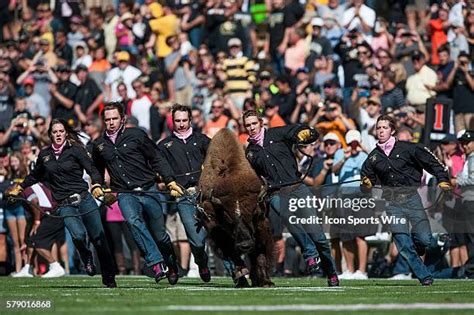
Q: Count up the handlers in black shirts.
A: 5